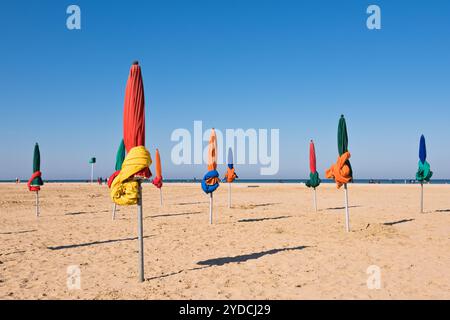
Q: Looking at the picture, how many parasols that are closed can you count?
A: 9